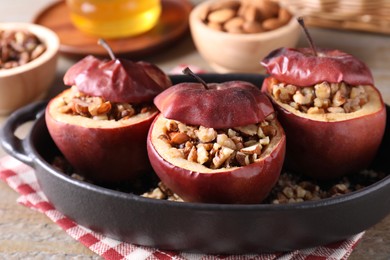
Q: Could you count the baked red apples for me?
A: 3